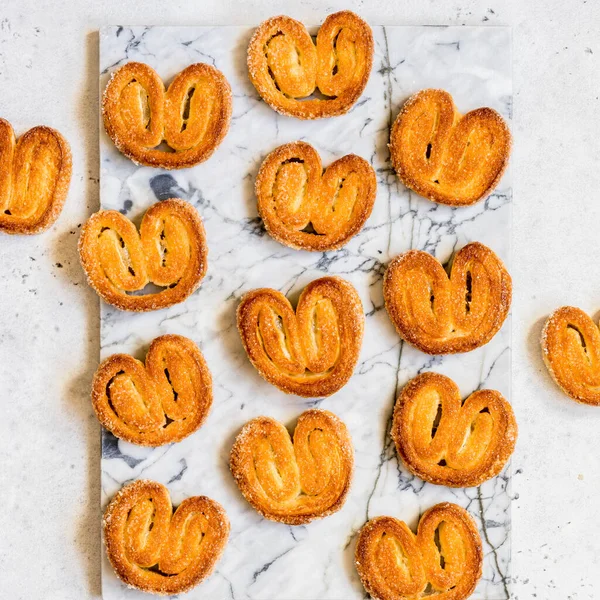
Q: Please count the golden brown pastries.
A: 14